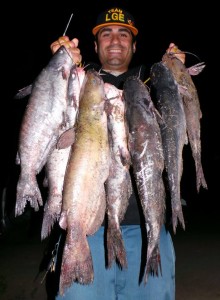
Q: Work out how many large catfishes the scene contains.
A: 7